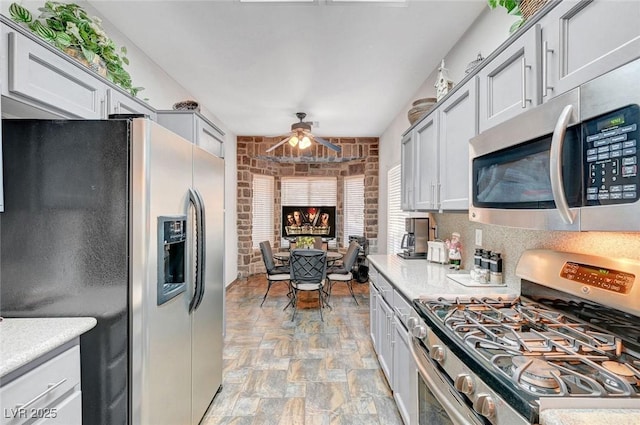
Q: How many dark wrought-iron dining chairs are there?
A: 4